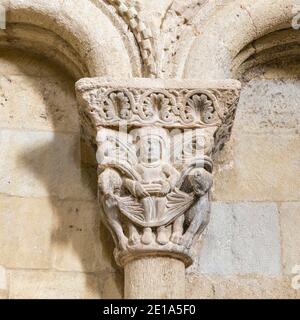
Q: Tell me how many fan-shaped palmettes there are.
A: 3